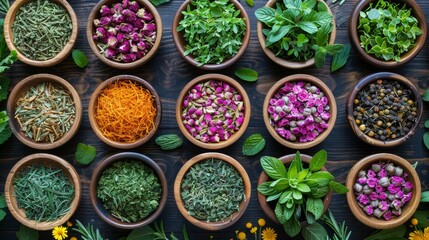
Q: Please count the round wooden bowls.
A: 15